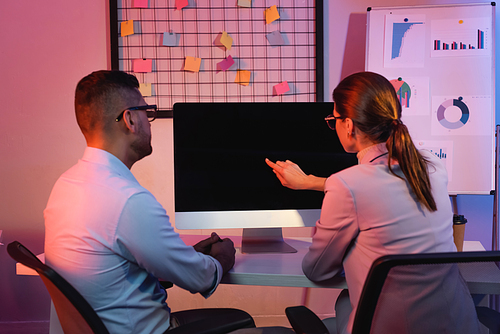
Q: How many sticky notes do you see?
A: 14